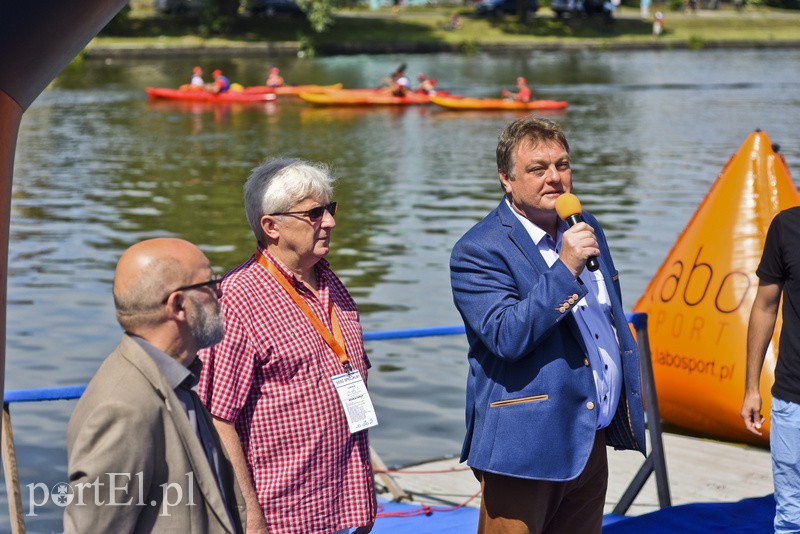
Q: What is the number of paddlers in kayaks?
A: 6